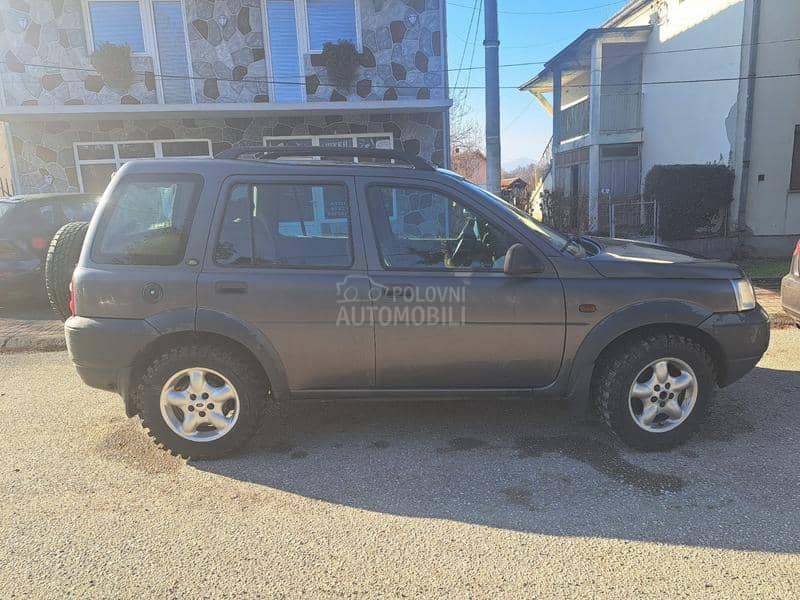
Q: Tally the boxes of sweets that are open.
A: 0